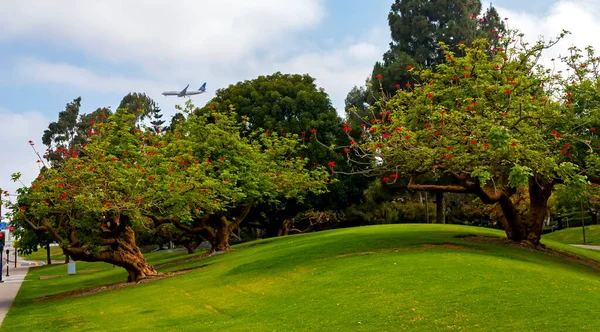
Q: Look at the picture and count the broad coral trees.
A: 3